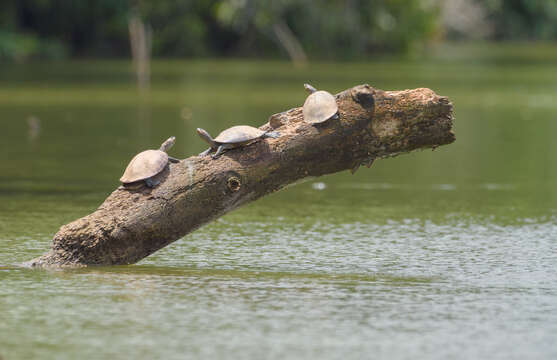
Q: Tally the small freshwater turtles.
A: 3